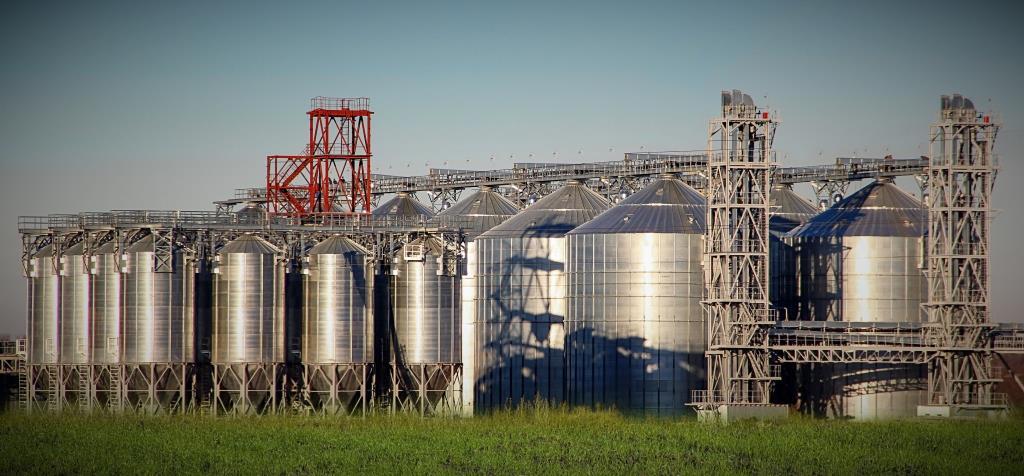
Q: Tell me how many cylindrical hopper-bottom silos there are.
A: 7